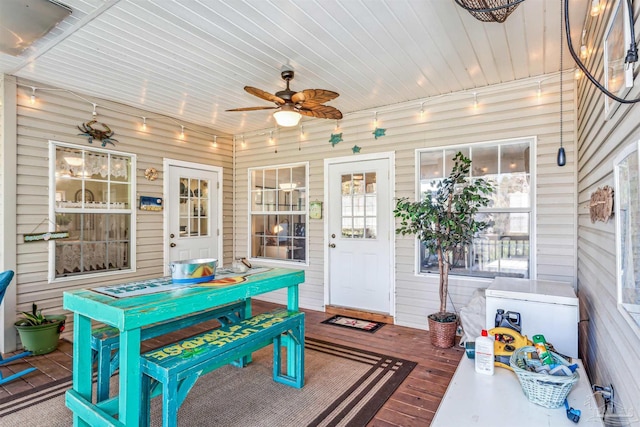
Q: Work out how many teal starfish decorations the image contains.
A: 3